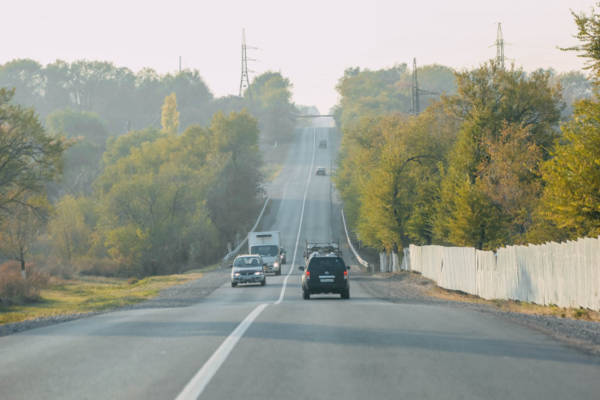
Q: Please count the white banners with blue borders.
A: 0